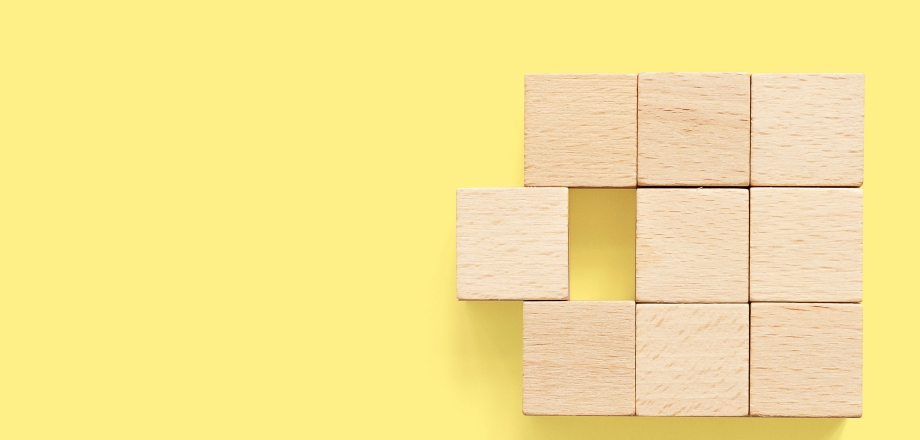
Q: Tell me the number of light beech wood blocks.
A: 9